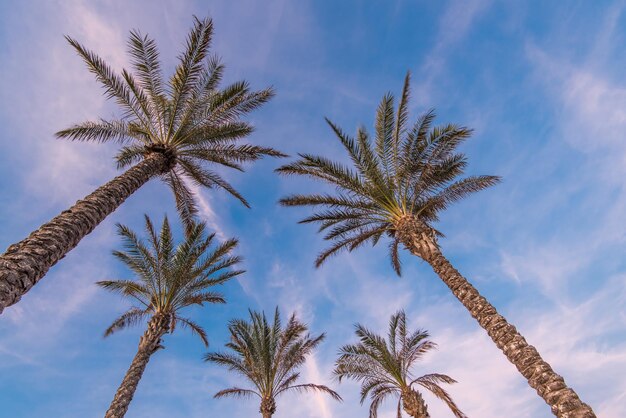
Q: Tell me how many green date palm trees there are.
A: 5